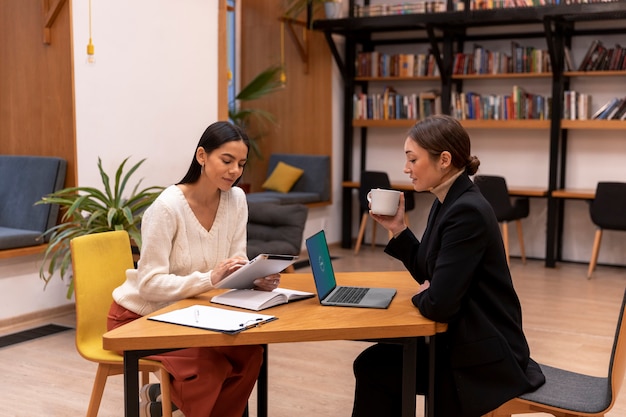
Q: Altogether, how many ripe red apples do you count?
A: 0